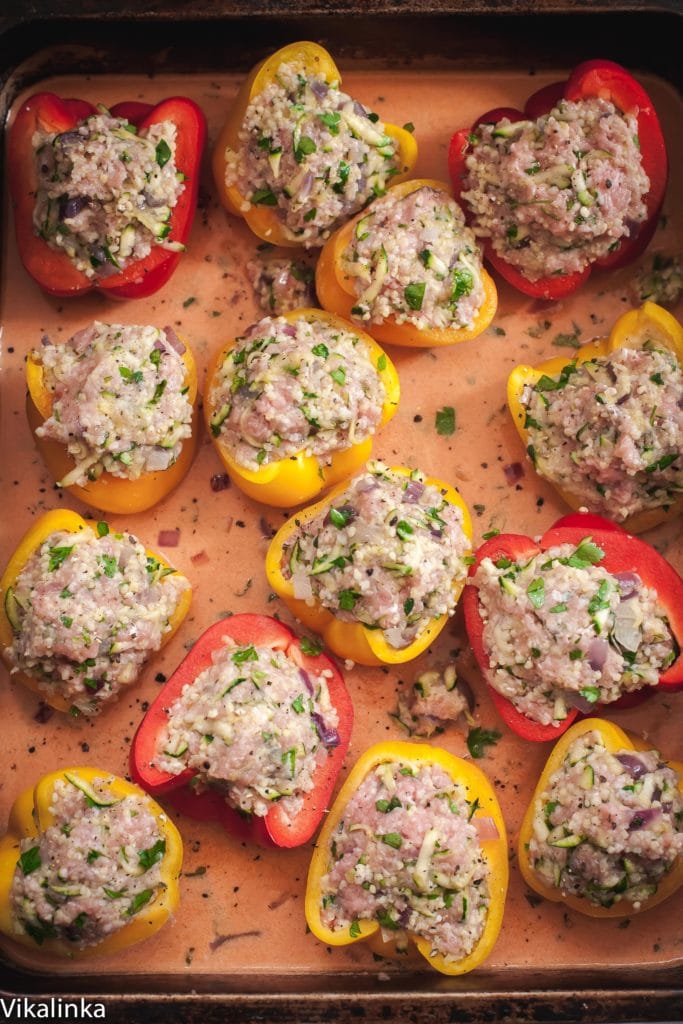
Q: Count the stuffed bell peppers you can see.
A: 14